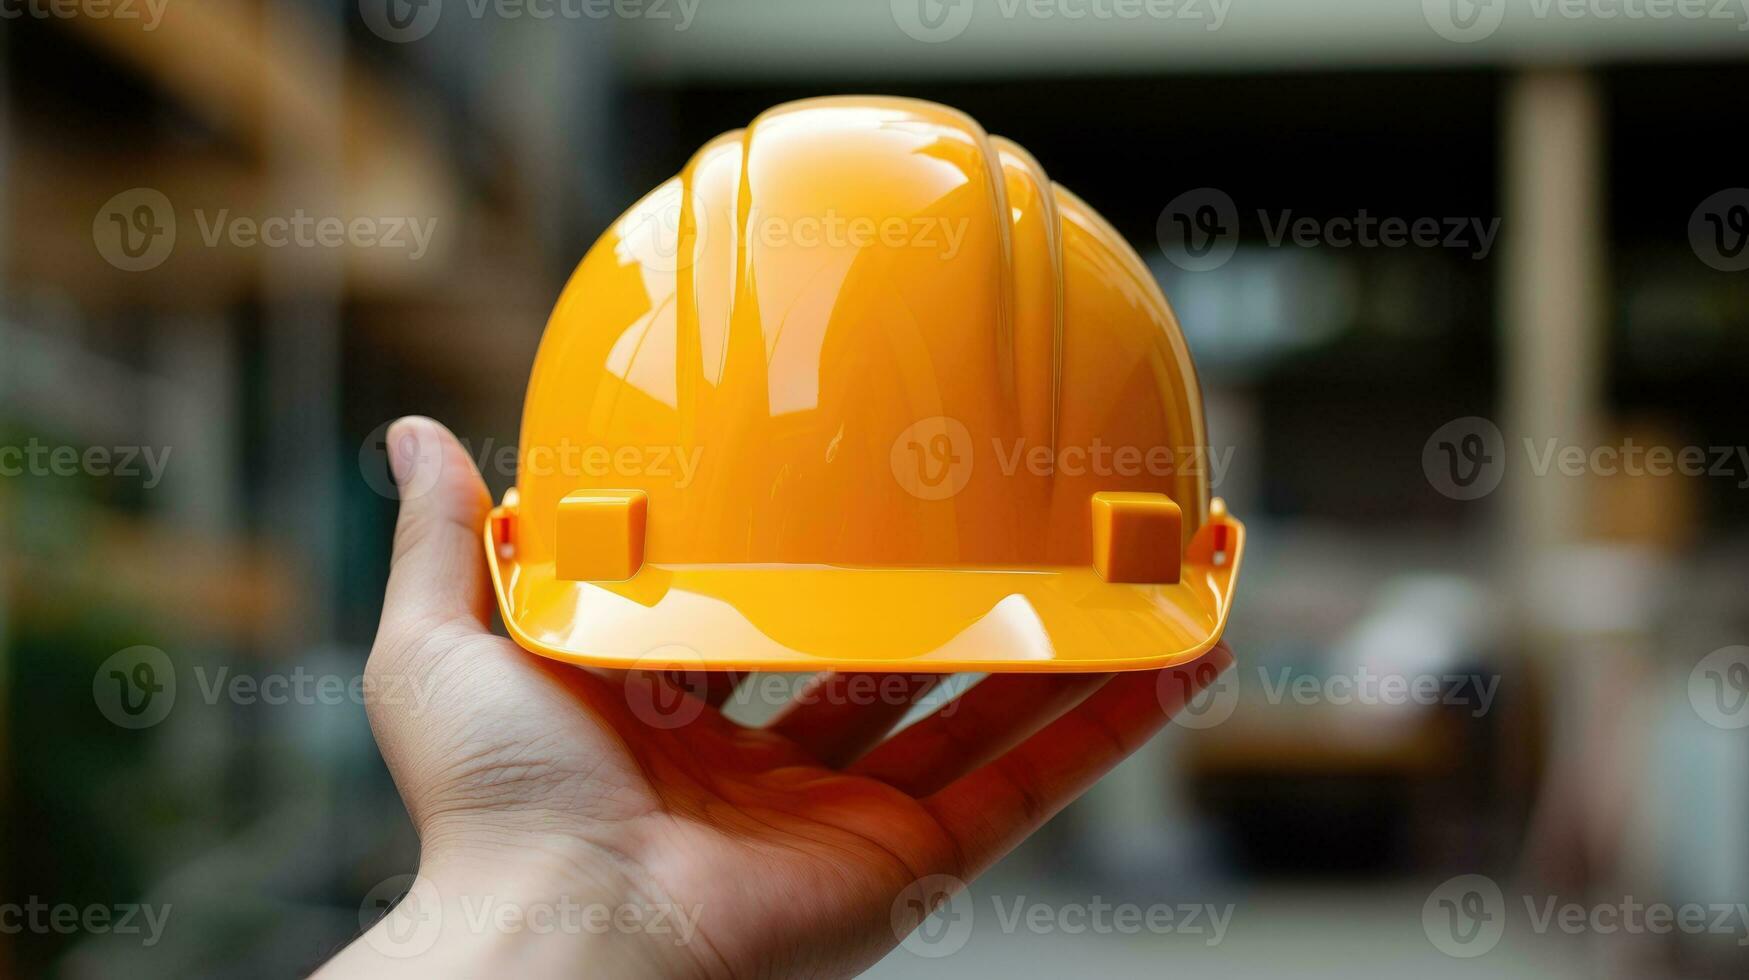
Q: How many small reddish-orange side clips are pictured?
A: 2